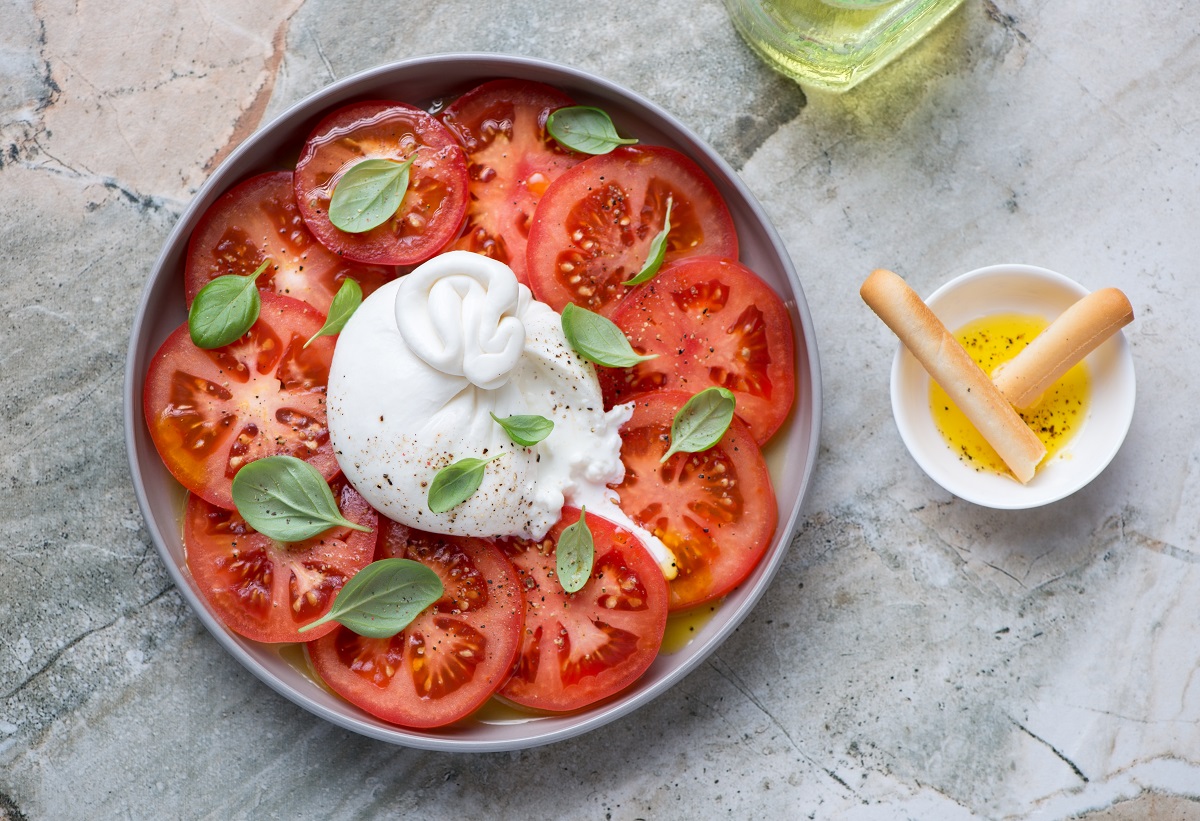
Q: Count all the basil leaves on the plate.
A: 12